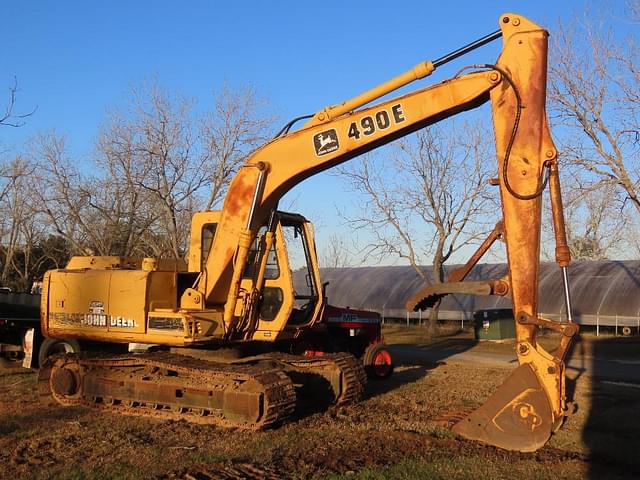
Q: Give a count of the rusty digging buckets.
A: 1